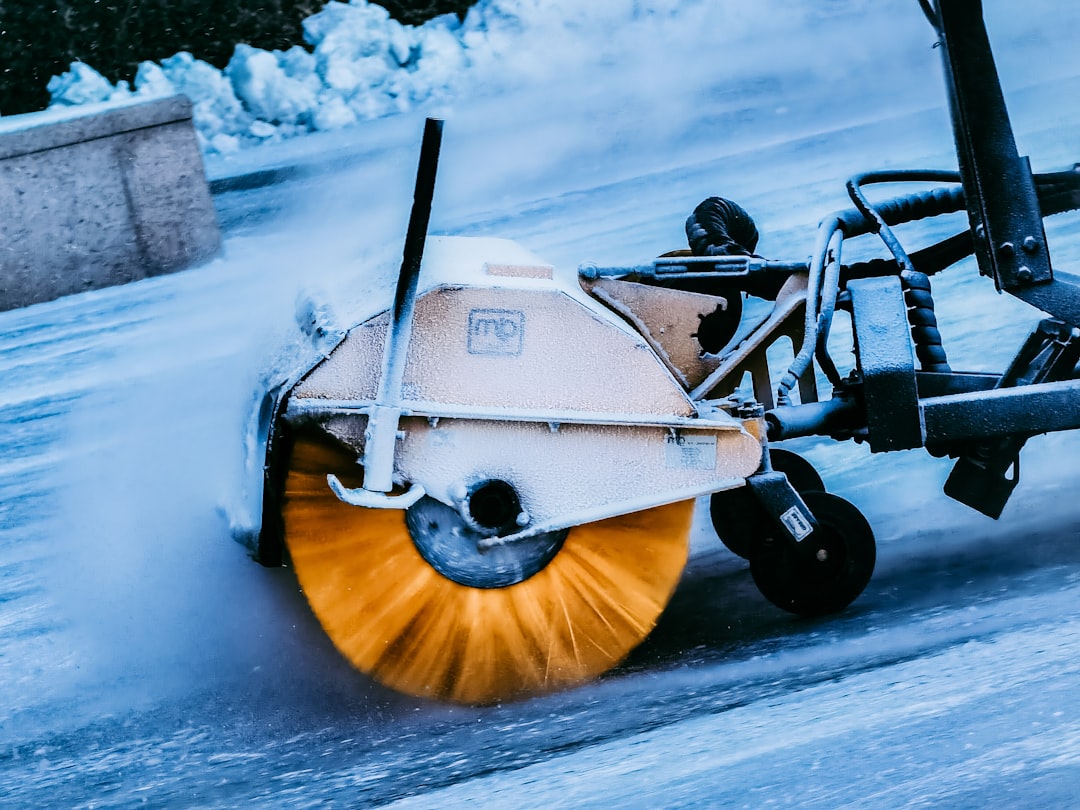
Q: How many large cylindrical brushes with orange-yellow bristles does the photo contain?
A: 1